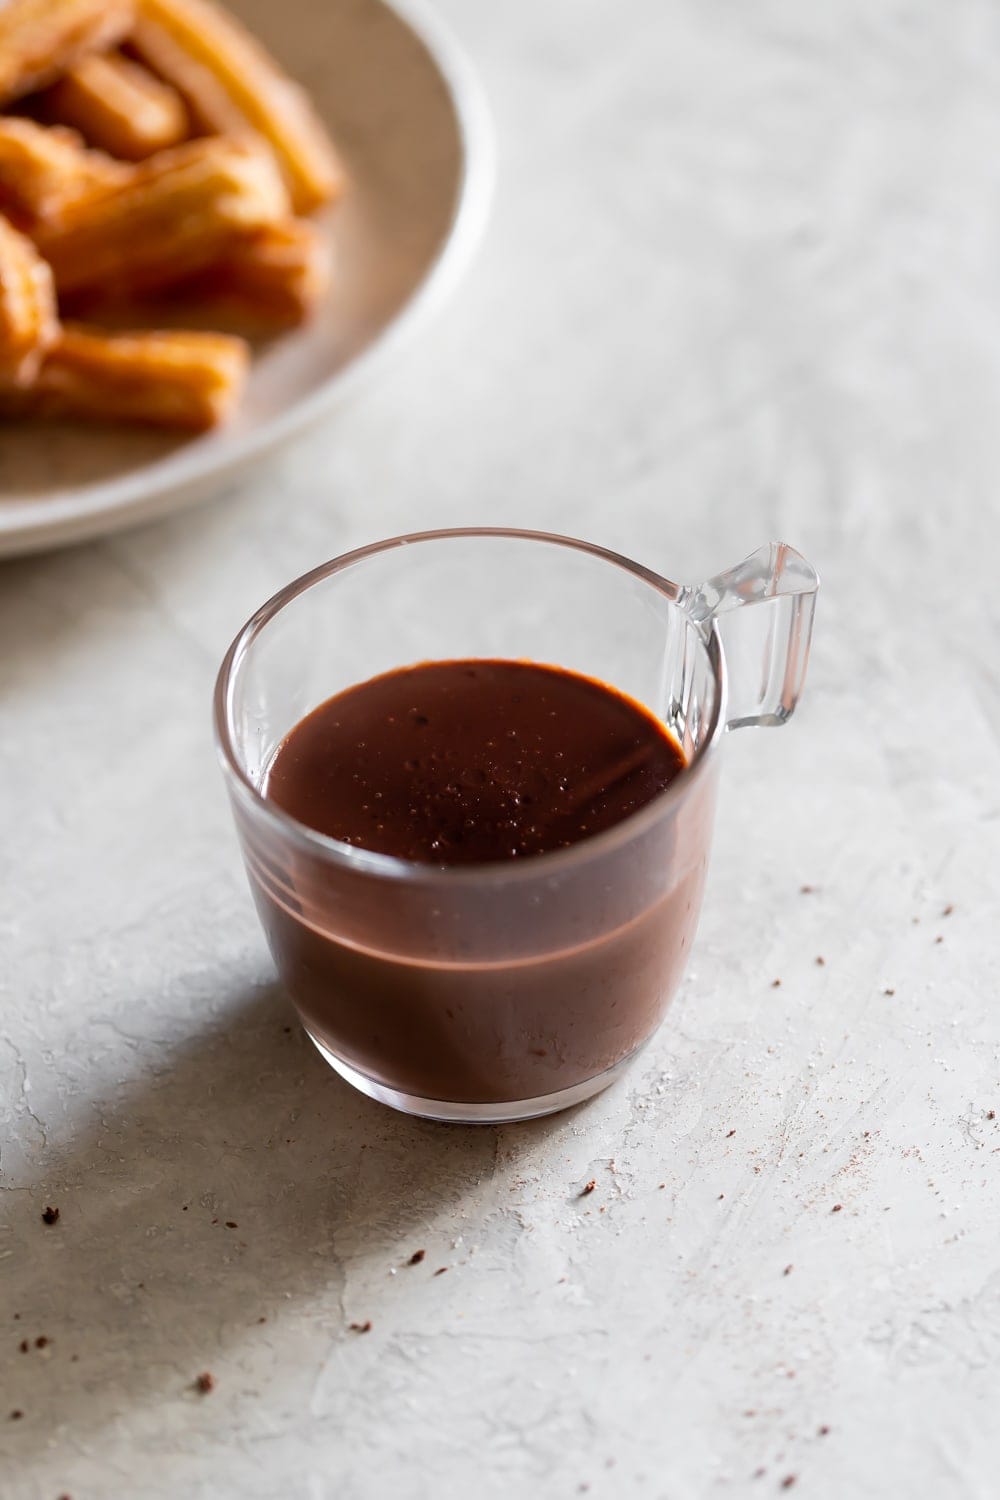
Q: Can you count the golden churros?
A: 8